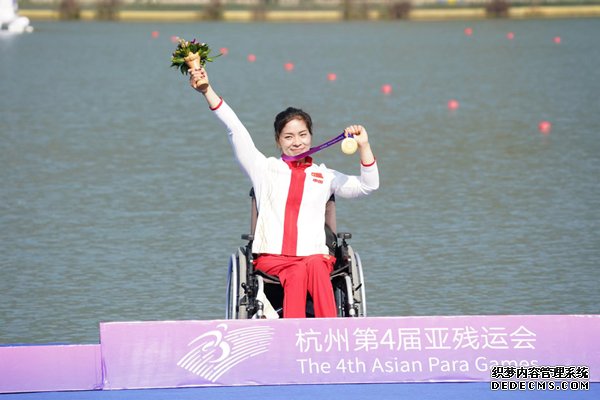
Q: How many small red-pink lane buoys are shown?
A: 12